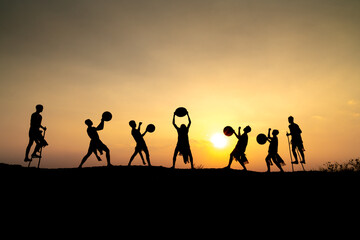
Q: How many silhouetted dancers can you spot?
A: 7